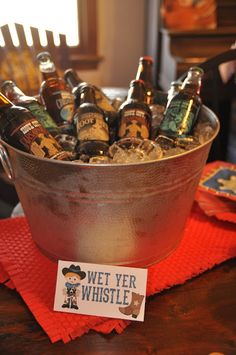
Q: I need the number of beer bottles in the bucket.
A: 9